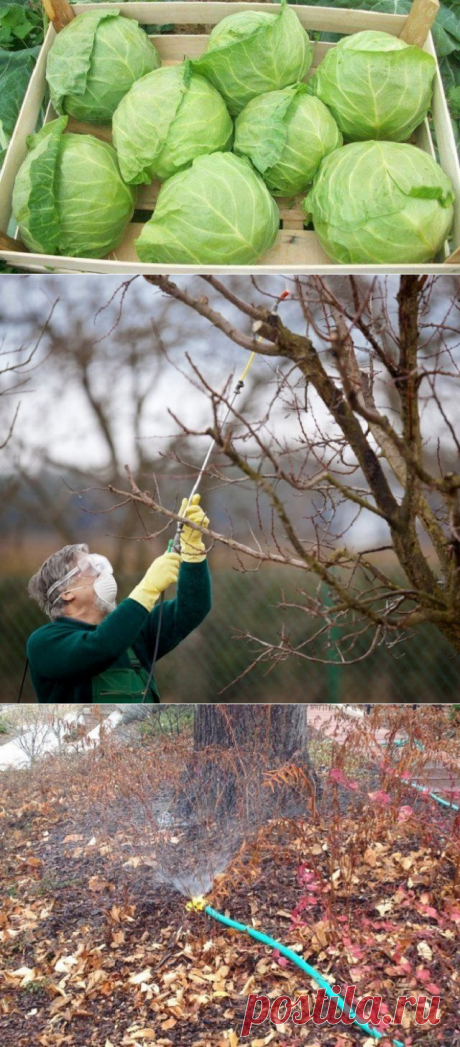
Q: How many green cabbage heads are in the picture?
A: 8